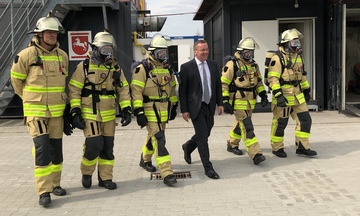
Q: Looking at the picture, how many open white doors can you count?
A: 2